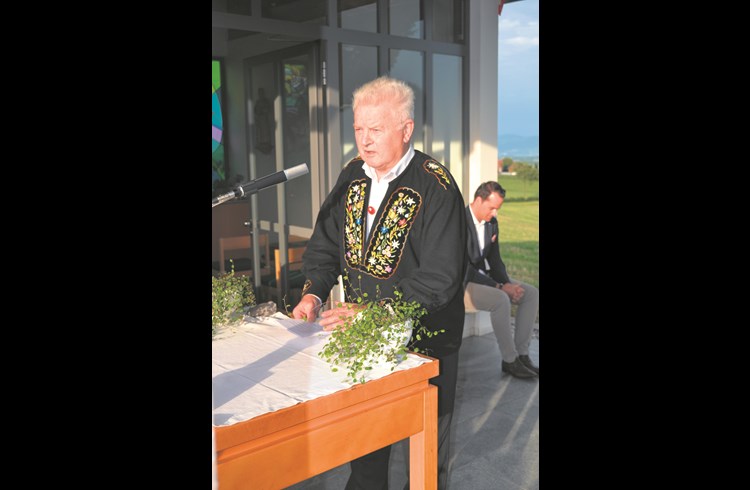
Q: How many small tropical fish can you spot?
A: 0